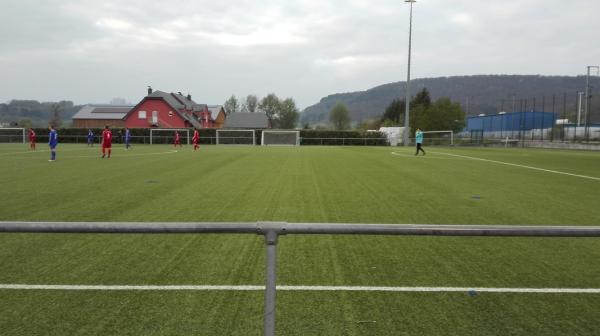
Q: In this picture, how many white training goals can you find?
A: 5